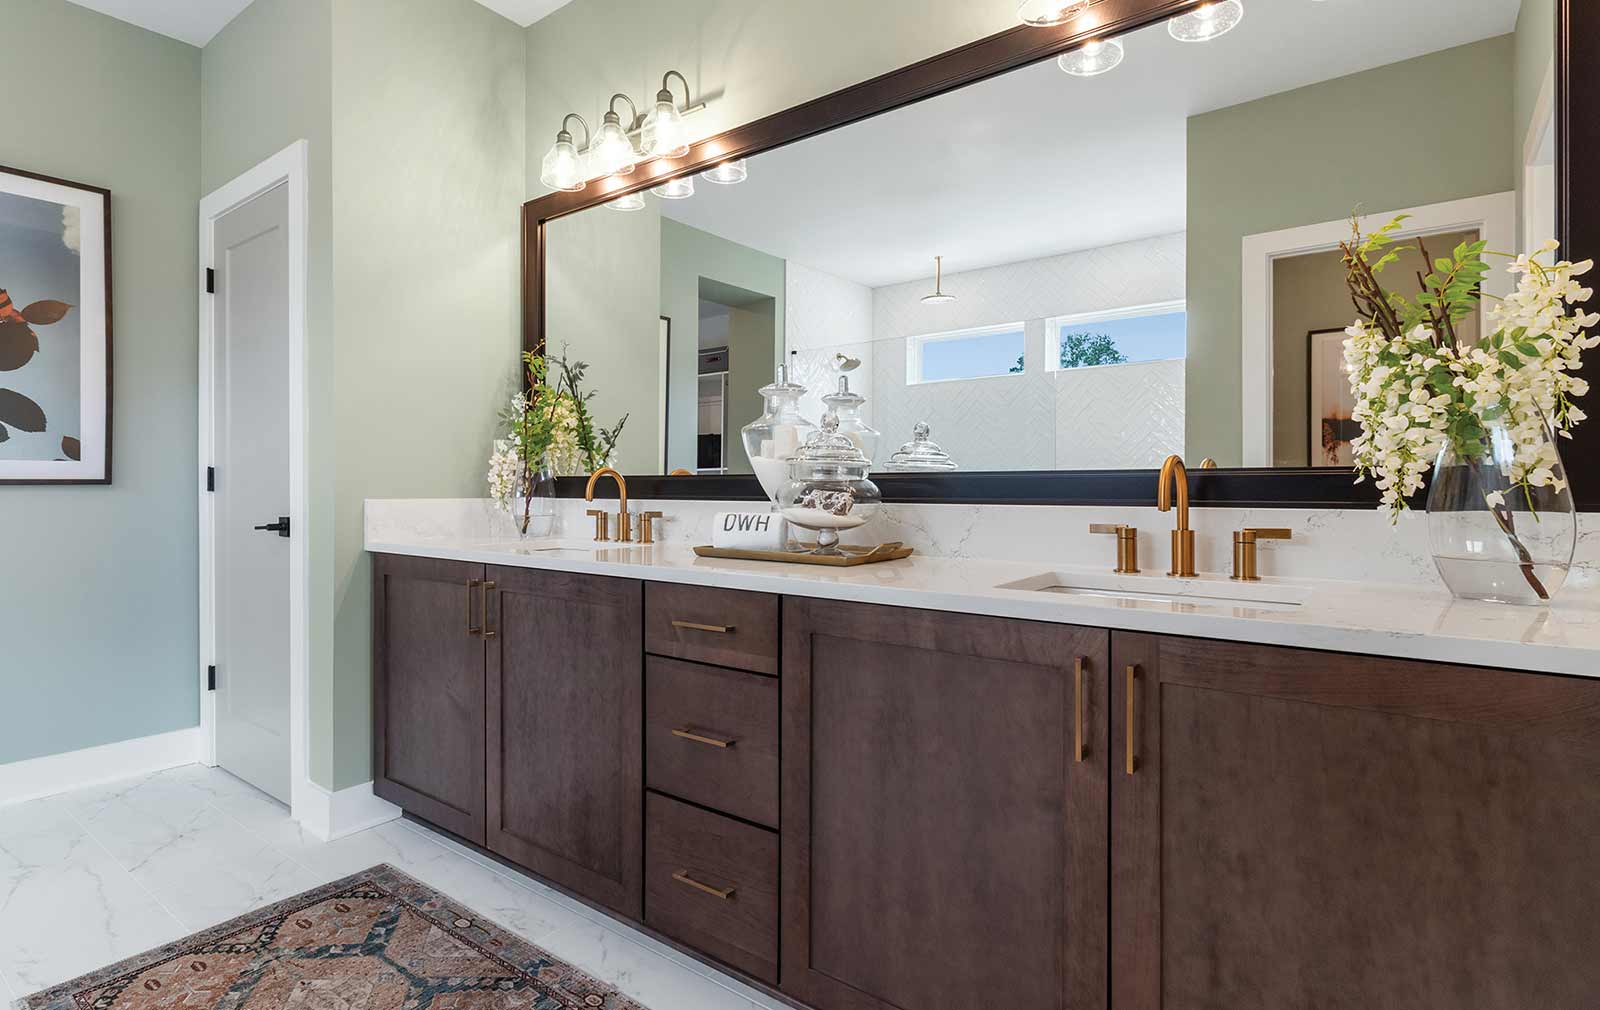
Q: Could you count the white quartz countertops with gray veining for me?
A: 1